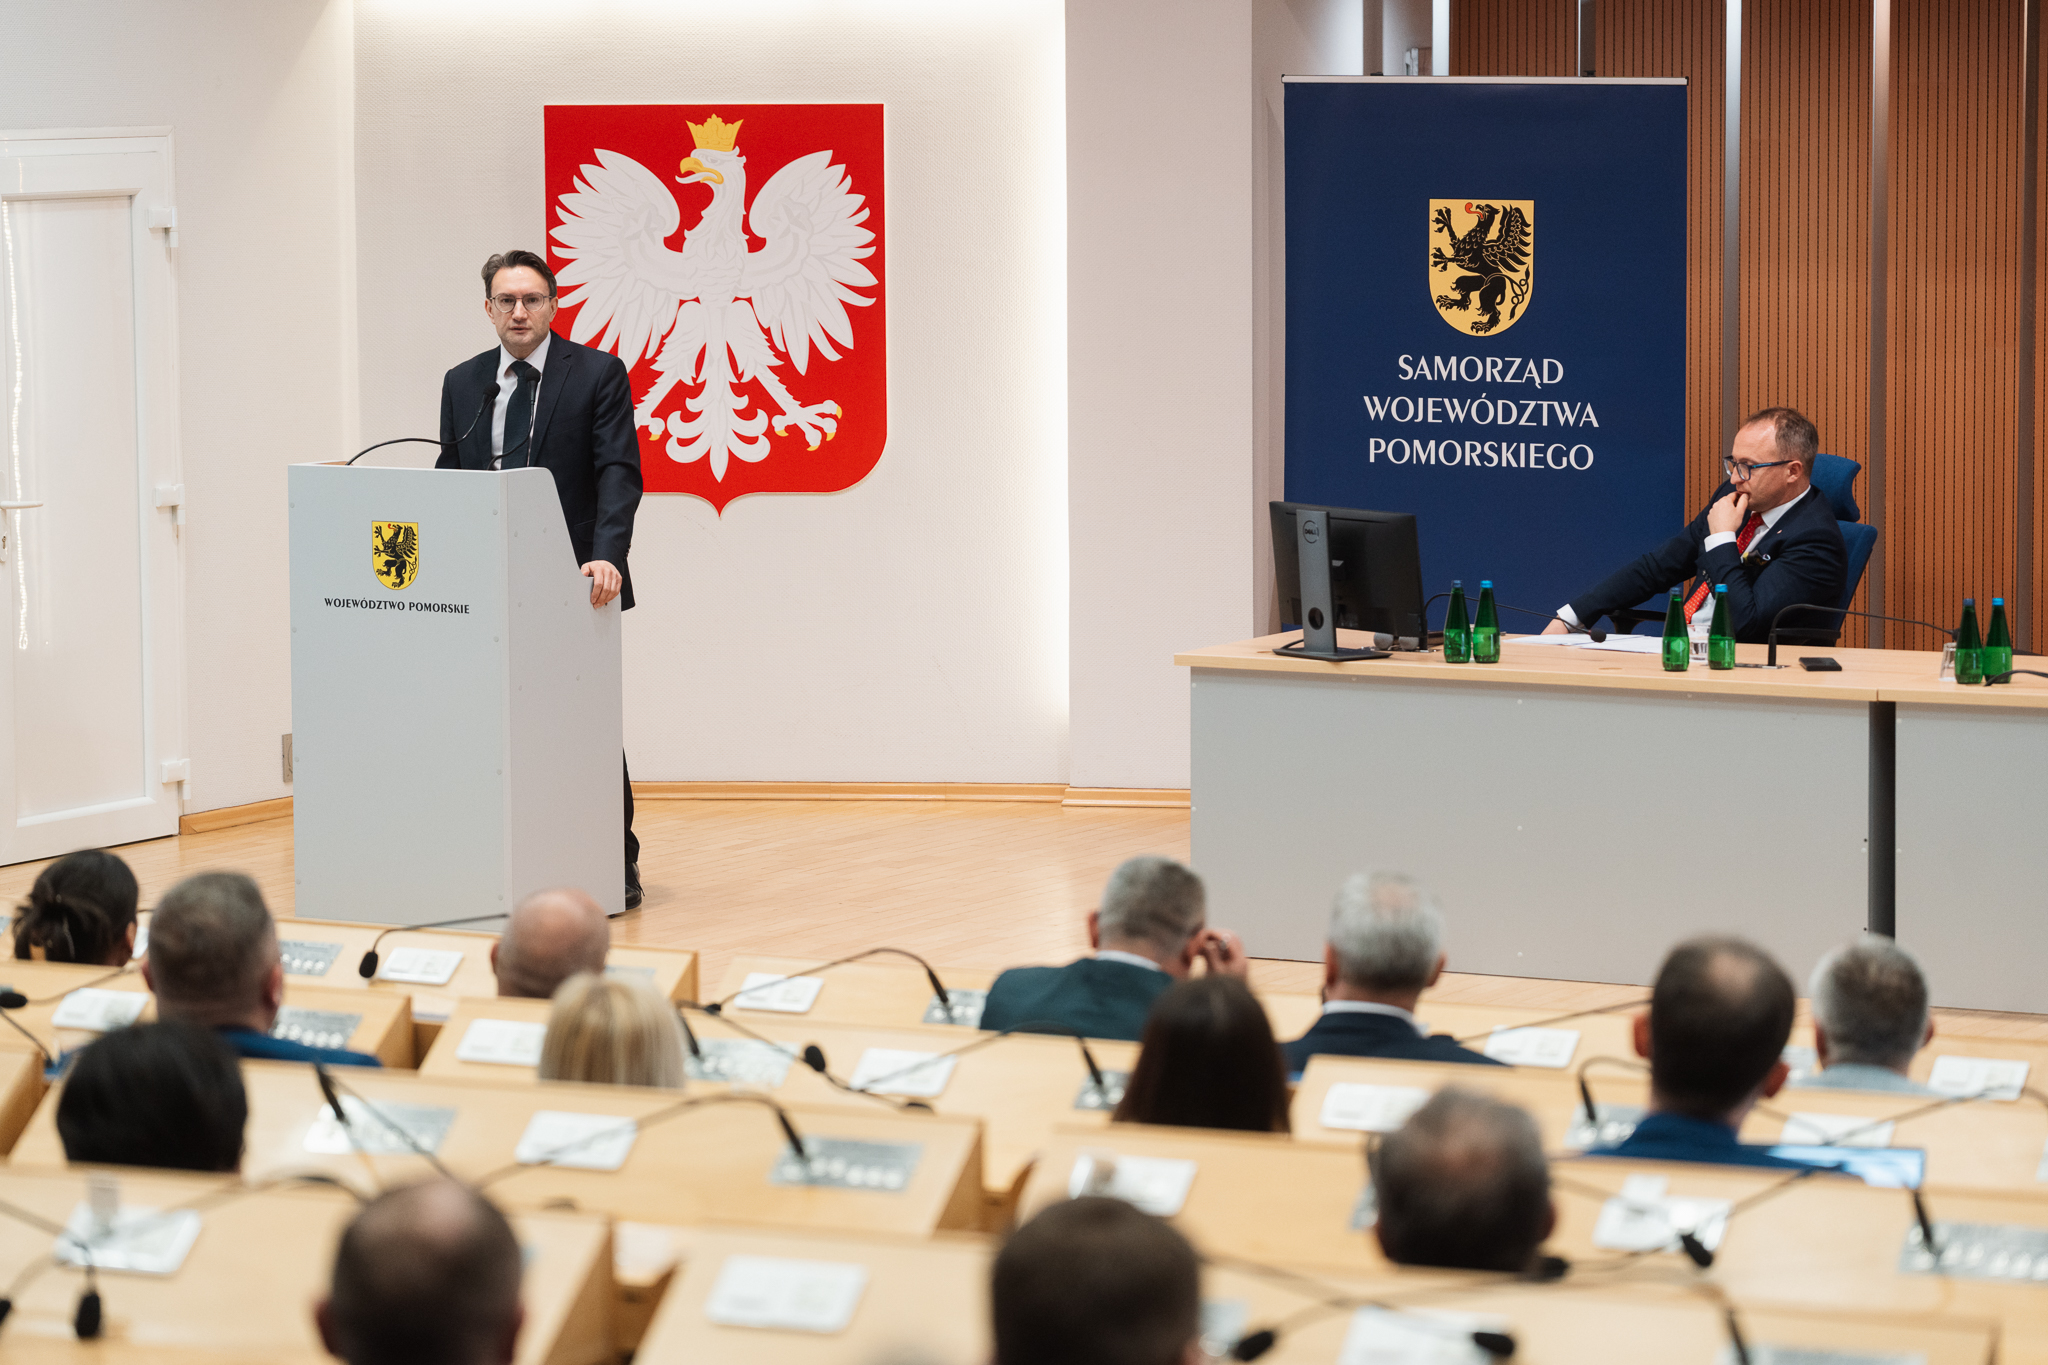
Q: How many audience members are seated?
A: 13